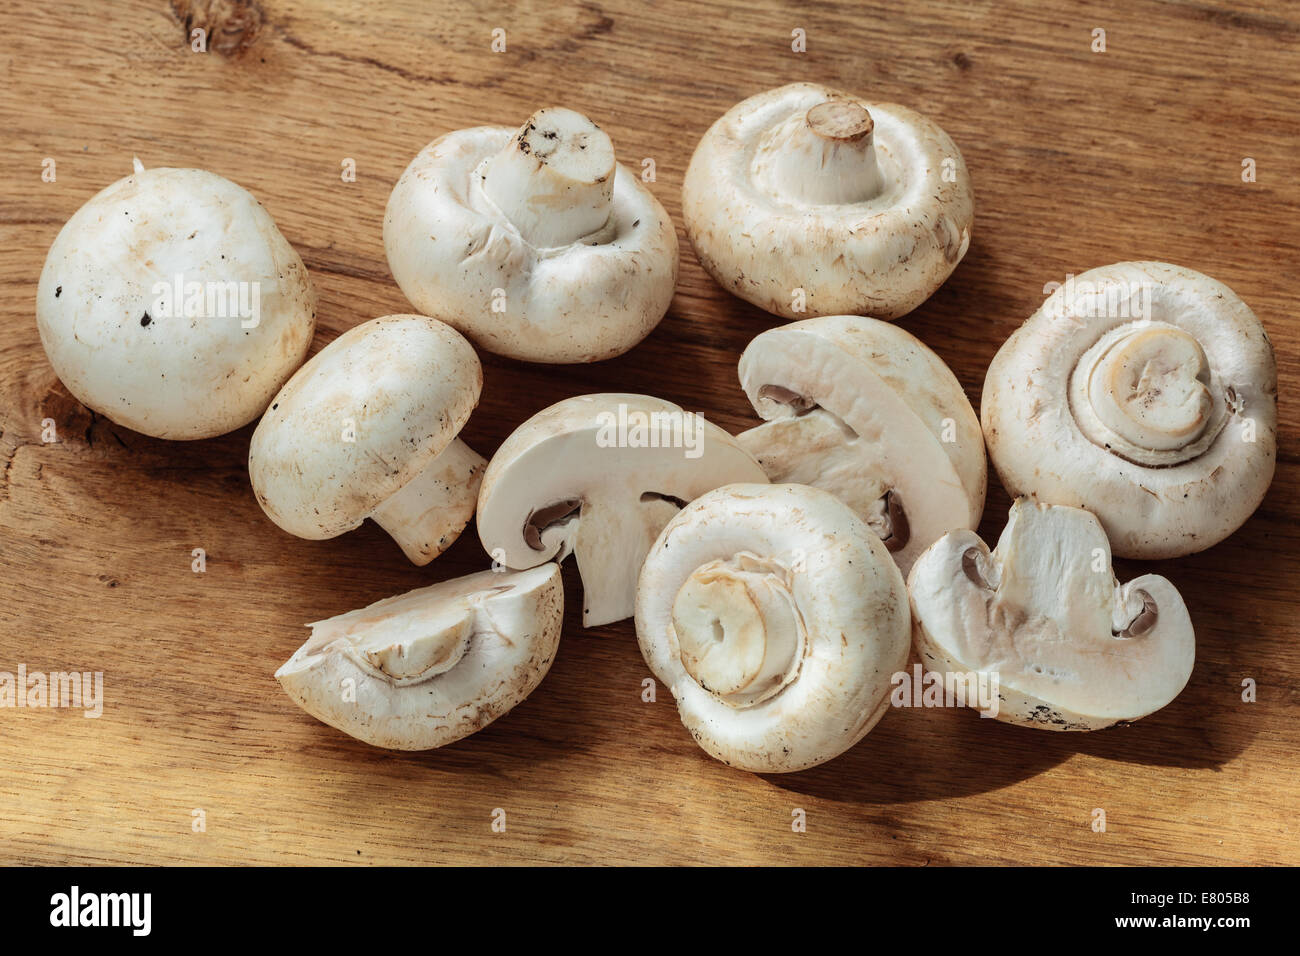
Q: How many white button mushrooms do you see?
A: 10